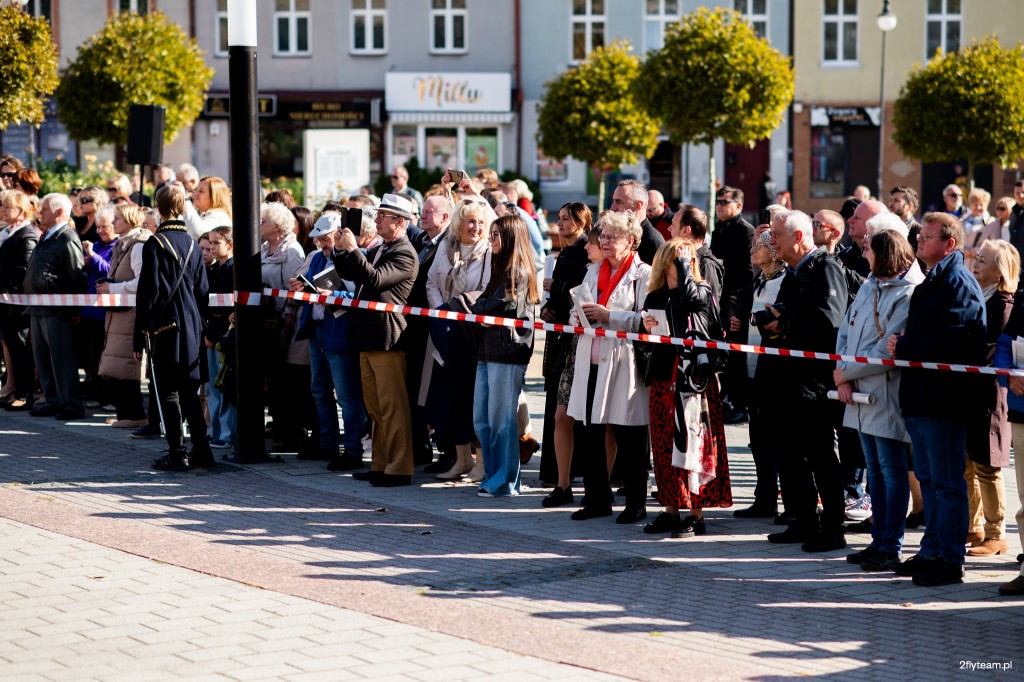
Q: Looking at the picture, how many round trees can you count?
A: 5